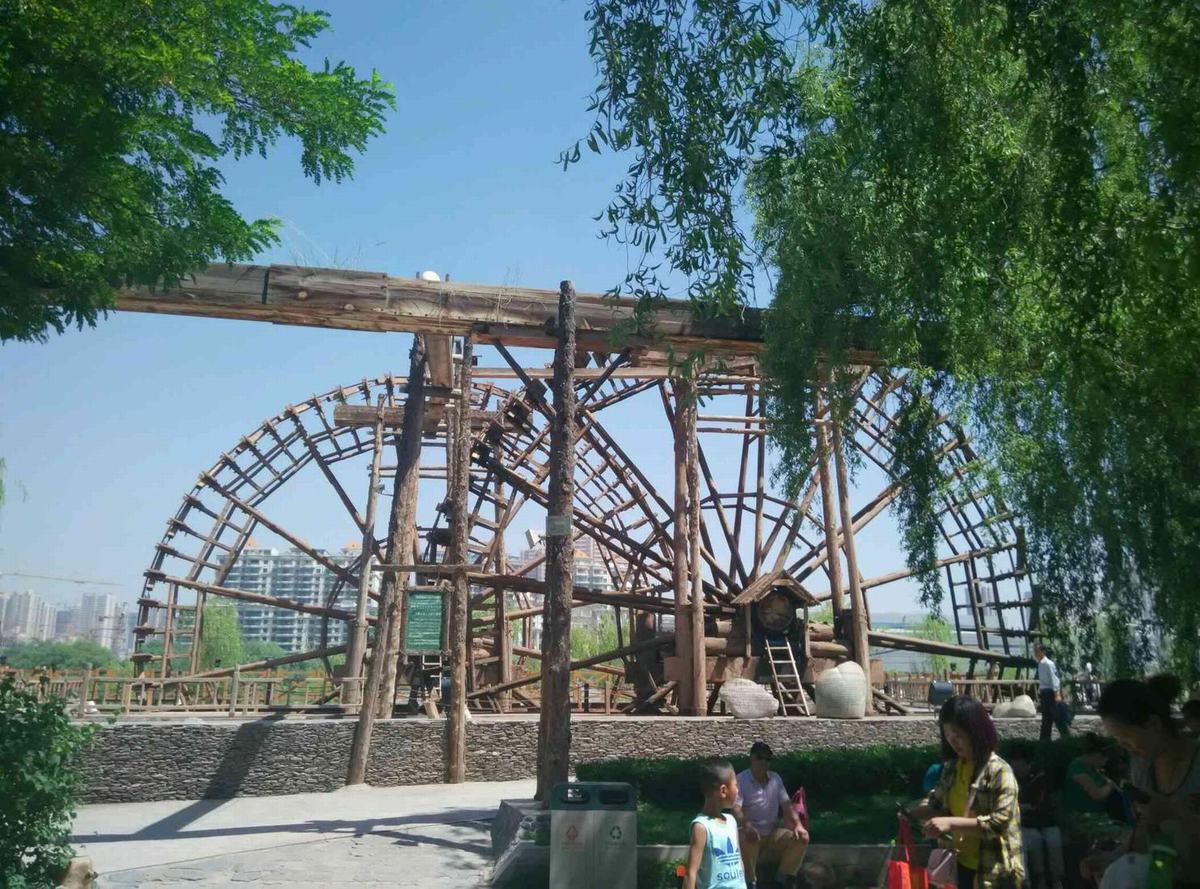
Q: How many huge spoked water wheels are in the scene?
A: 2